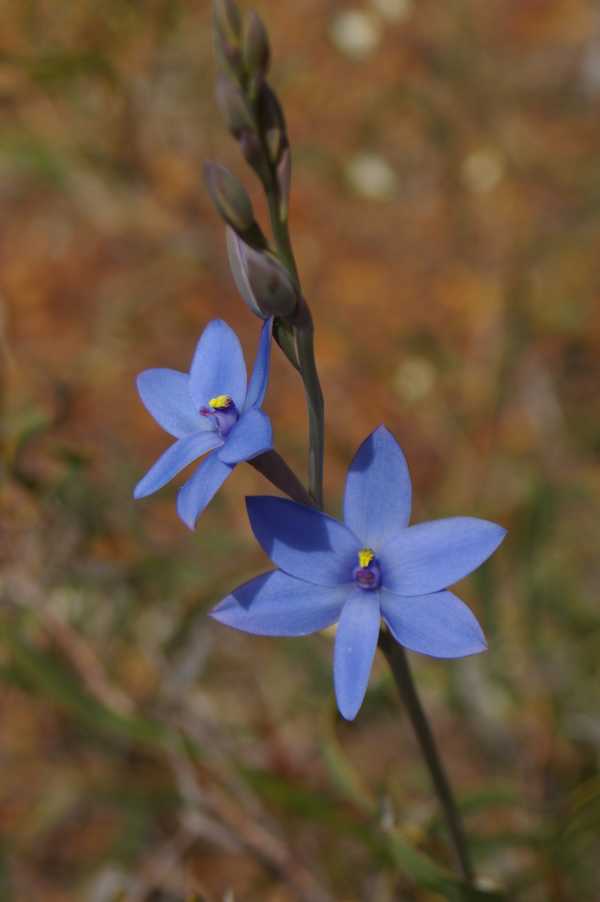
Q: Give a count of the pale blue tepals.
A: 12